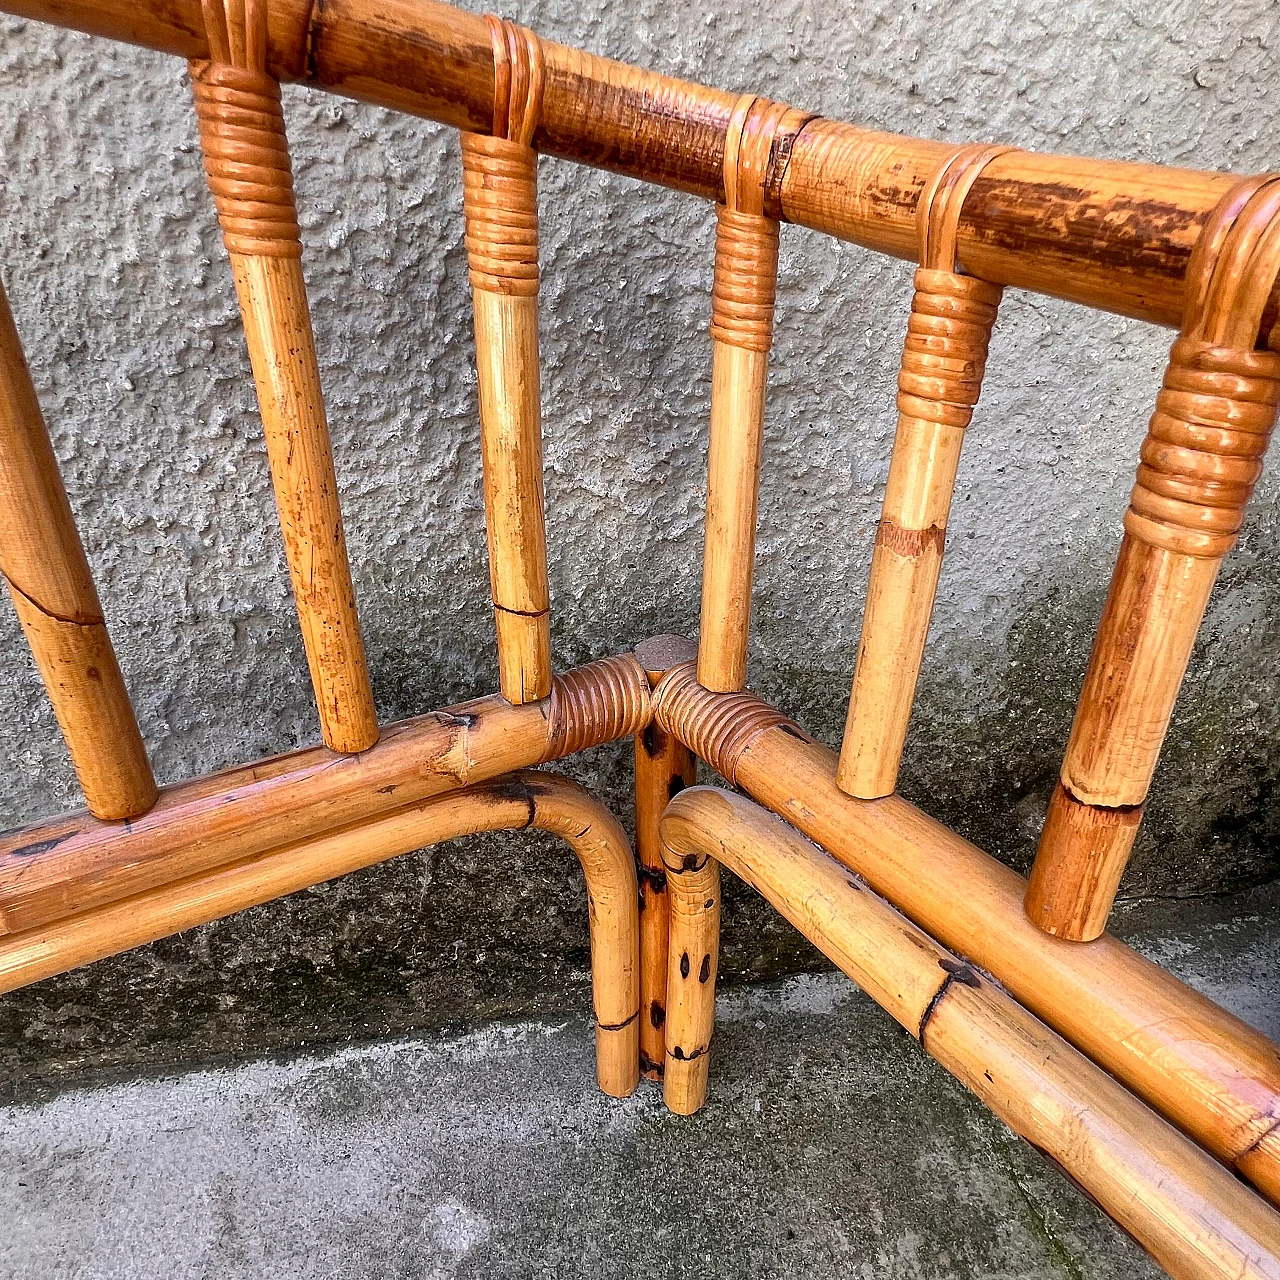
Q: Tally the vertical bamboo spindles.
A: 6